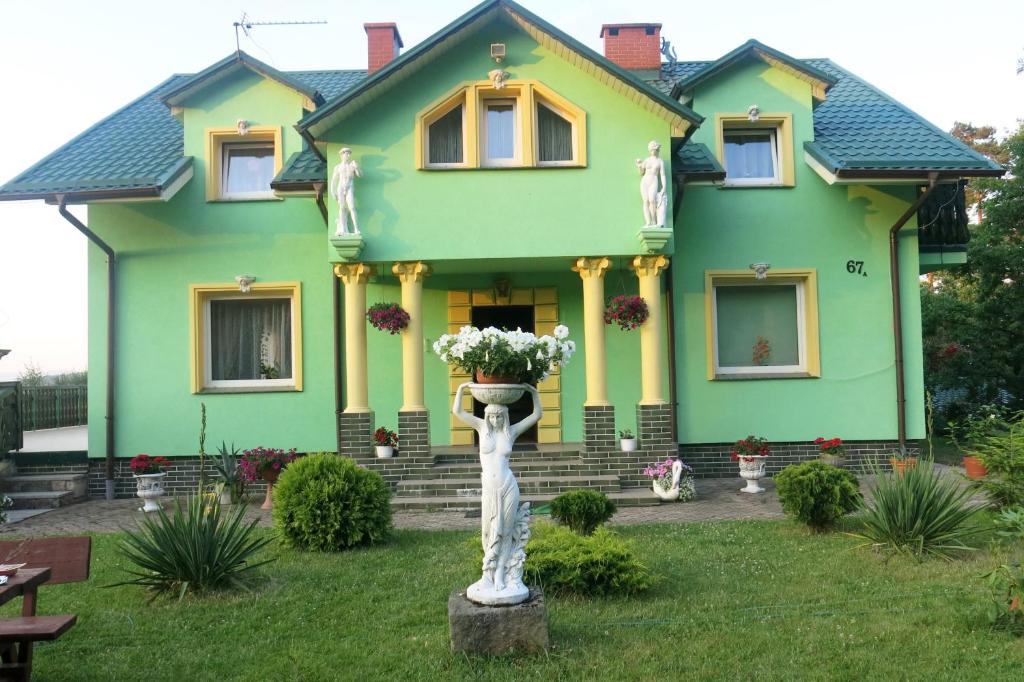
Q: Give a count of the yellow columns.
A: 4